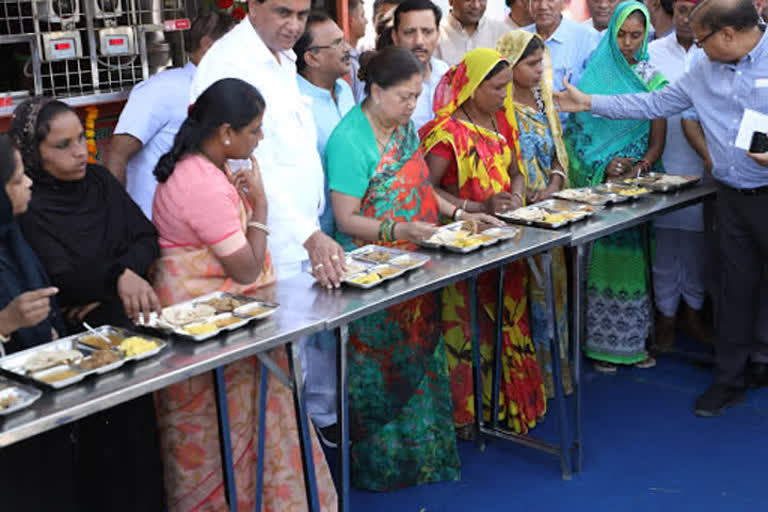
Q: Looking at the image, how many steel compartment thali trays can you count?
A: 8